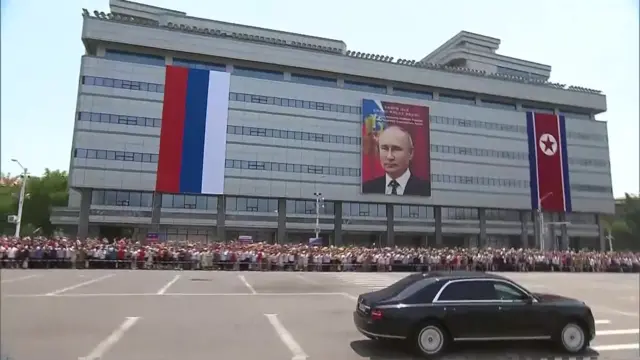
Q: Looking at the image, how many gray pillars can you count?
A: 11